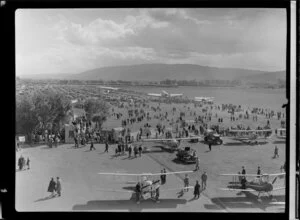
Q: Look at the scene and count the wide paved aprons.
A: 1